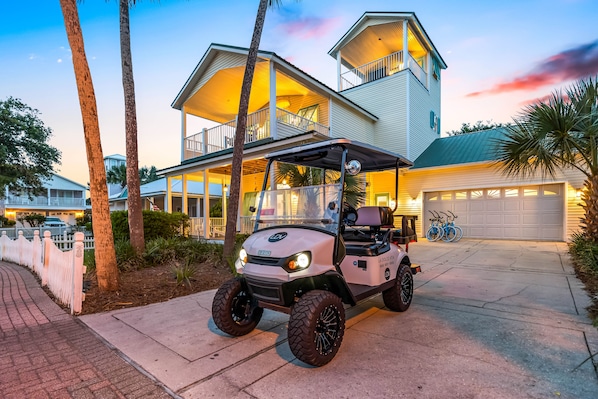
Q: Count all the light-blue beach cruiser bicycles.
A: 4